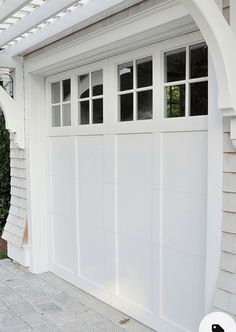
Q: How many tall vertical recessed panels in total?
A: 4